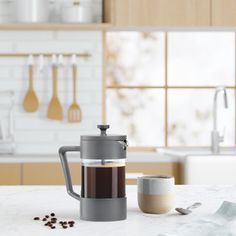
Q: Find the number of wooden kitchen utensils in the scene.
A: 3